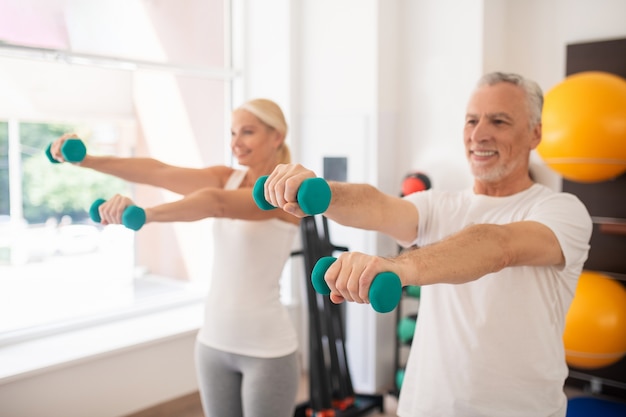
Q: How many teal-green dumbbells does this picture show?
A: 4